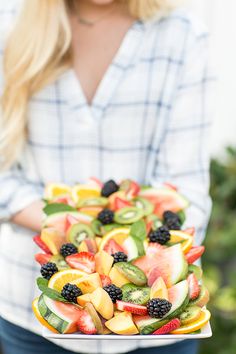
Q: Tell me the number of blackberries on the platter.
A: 10